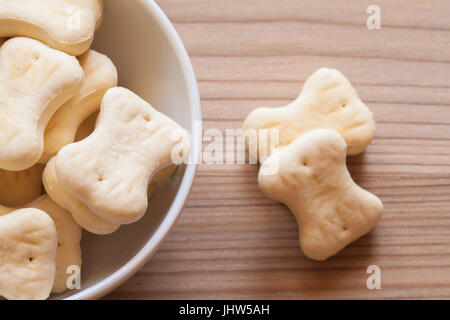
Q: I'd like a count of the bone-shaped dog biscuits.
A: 10